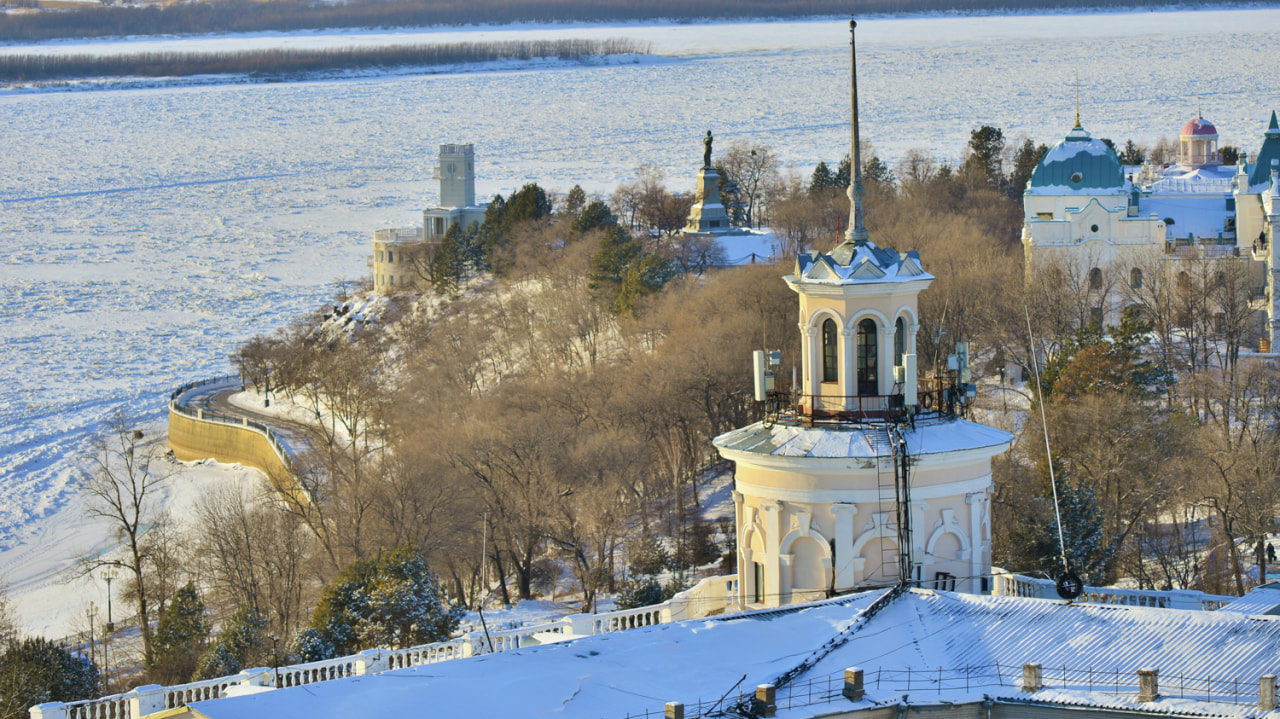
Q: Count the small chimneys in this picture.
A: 6